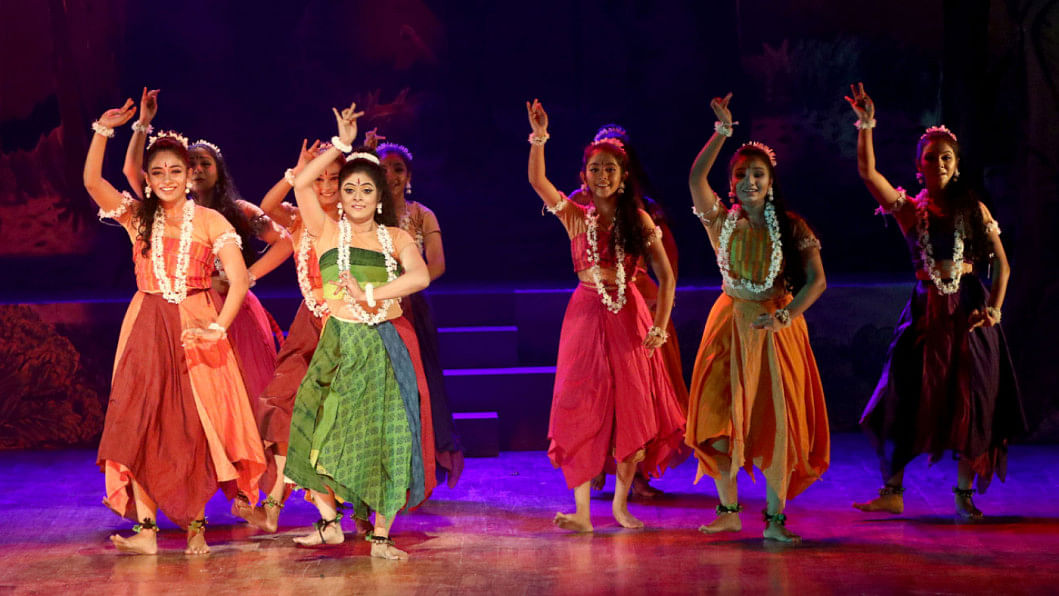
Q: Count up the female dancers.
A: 9